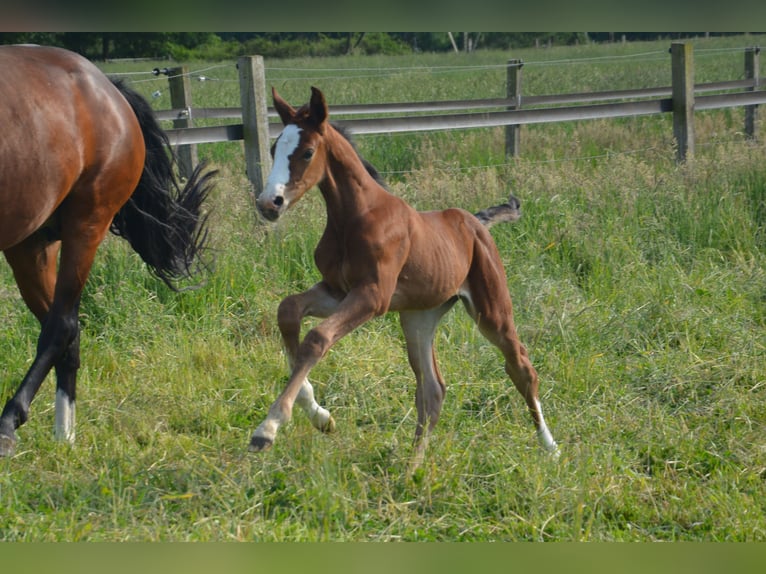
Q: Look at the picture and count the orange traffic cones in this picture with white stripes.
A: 0